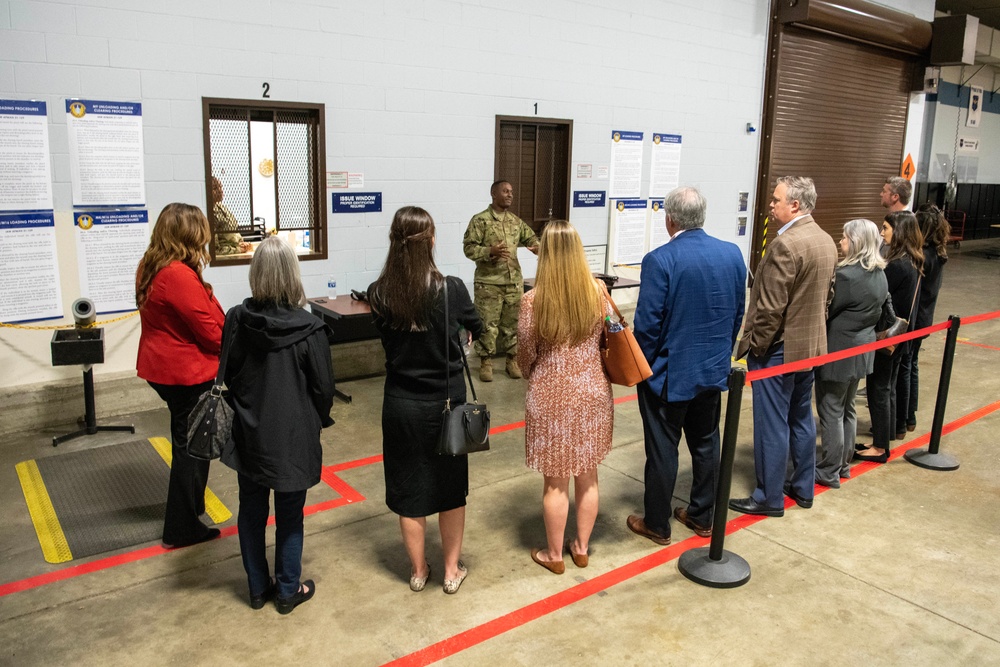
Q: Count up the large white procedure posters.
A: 8